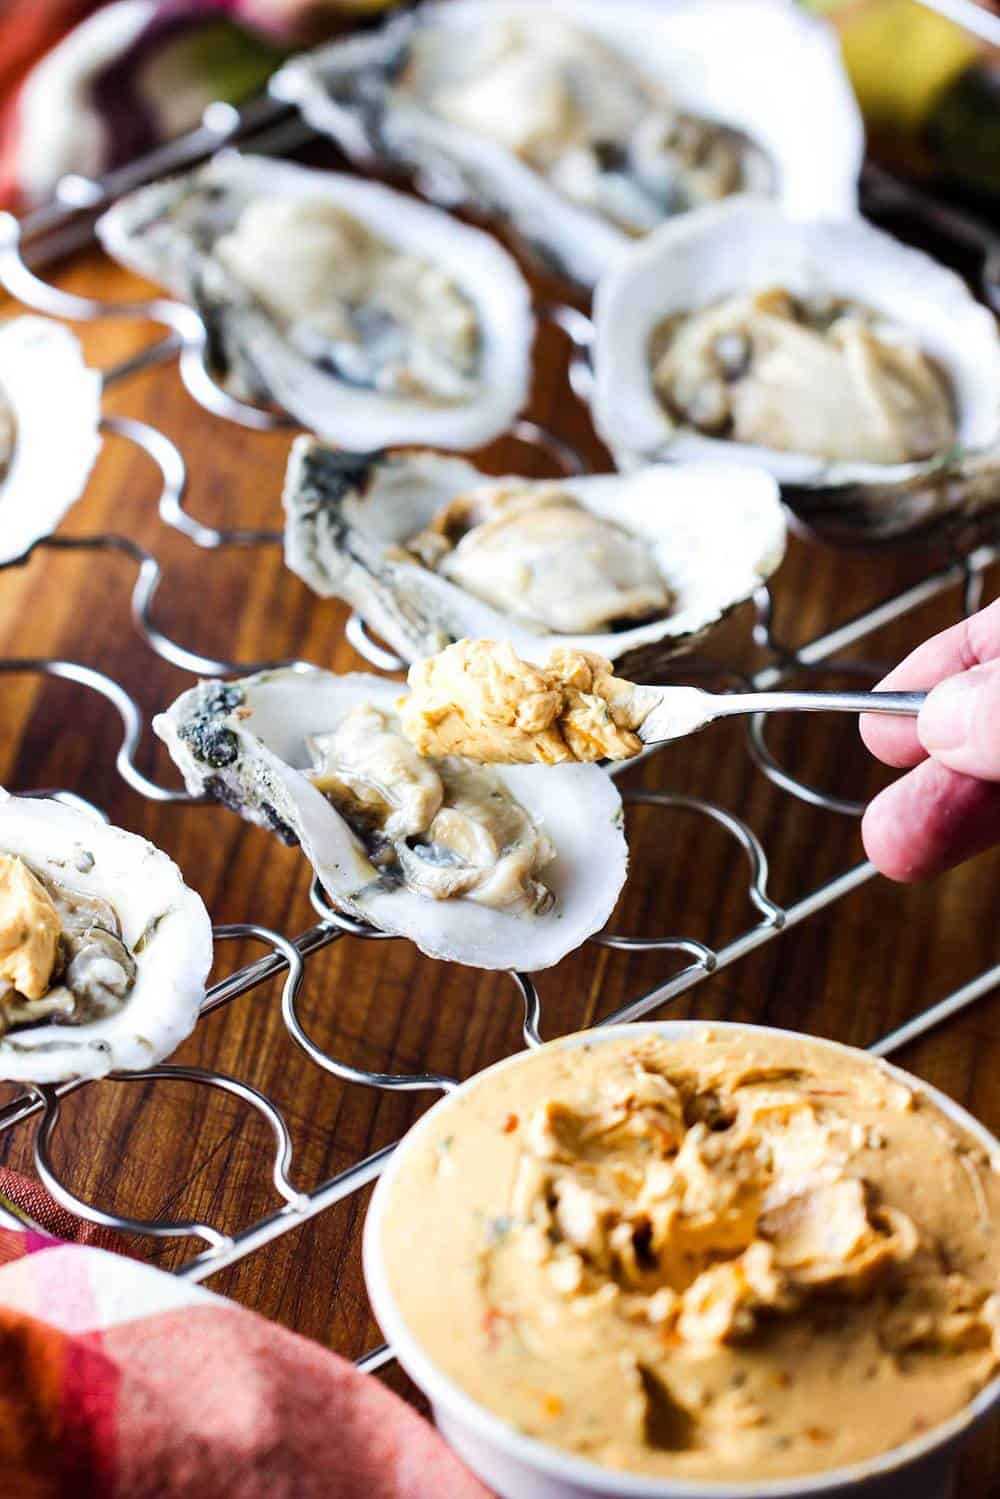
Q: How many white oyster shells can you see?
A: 7